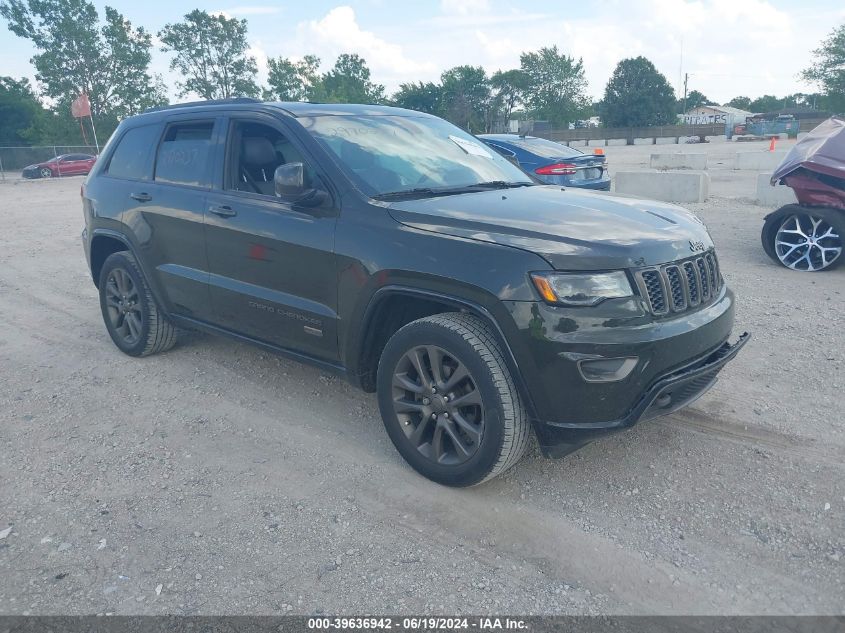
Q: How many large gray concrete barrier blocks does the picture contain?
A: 4